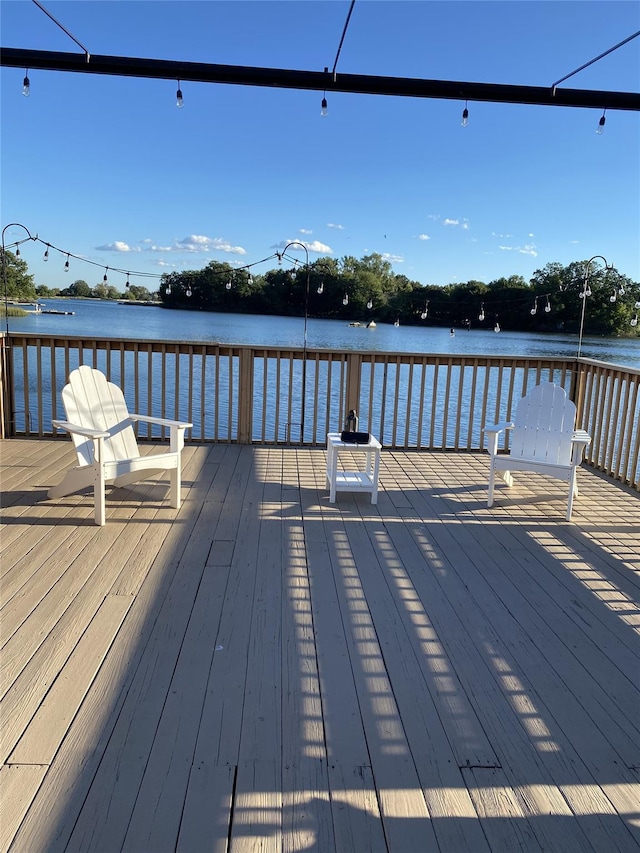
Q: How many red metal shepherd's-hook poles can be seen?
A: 0